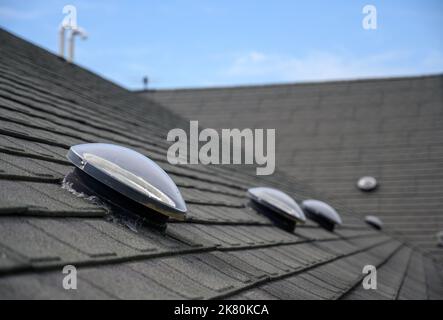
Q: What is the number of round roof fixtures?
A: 5